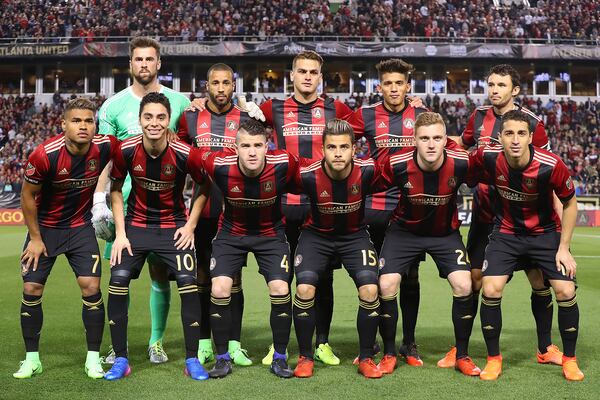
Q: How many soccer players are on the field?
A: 11